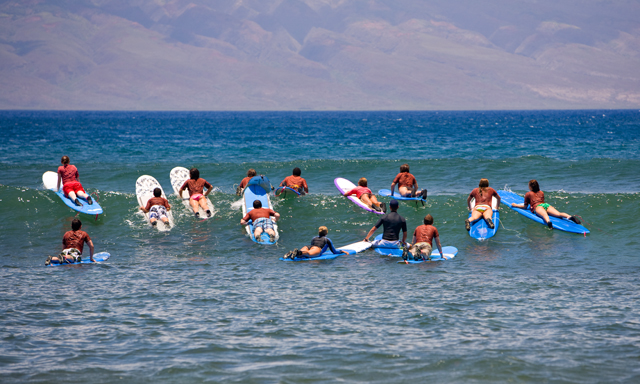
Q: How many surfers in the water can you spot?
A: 14